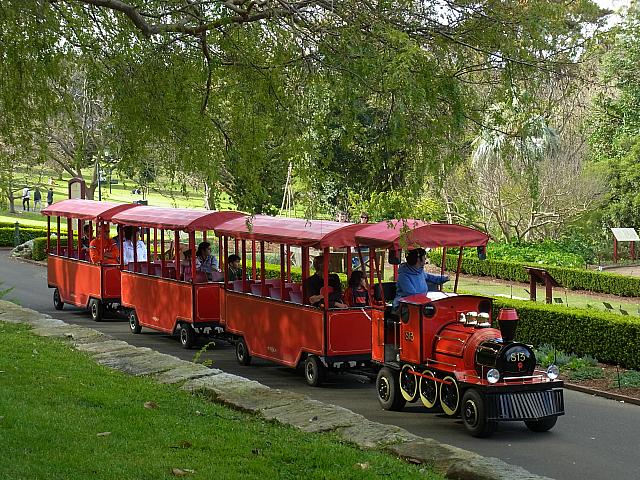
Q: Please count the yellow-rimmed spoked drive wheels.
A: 3